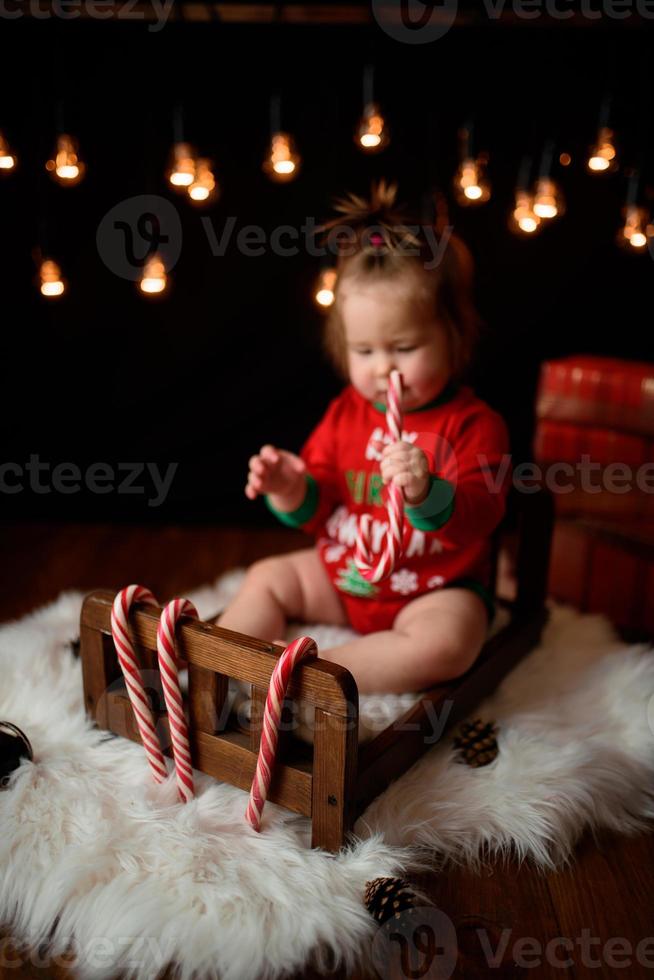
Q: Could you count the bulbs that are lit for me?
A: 14